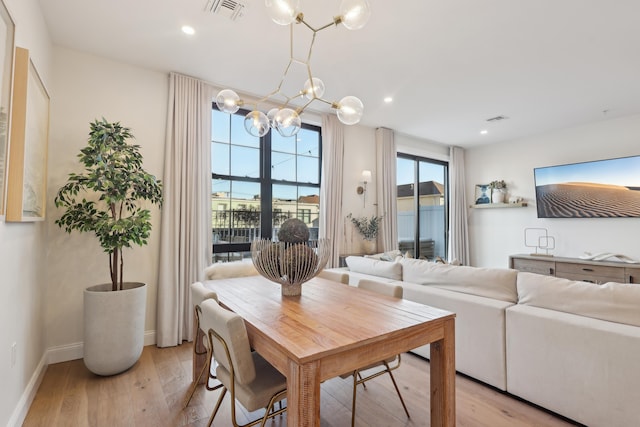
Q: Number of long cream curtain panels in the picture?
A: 4